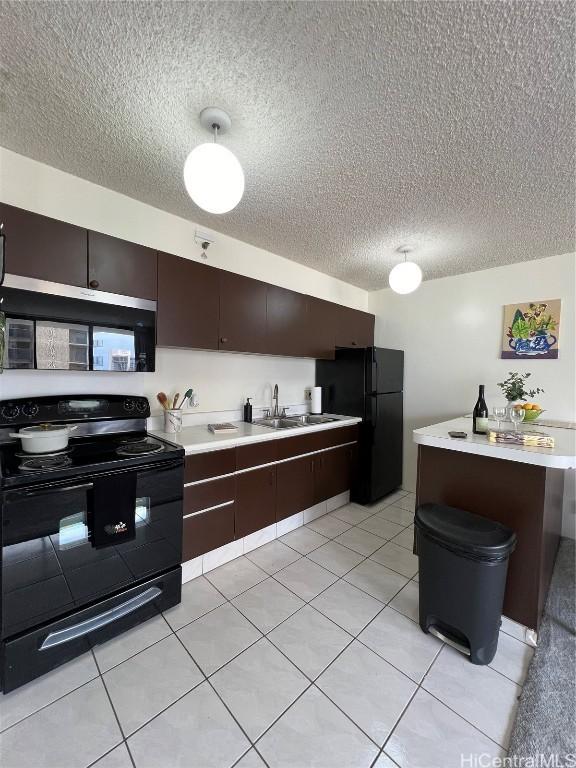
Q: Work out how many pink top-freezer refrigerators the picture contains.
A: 0